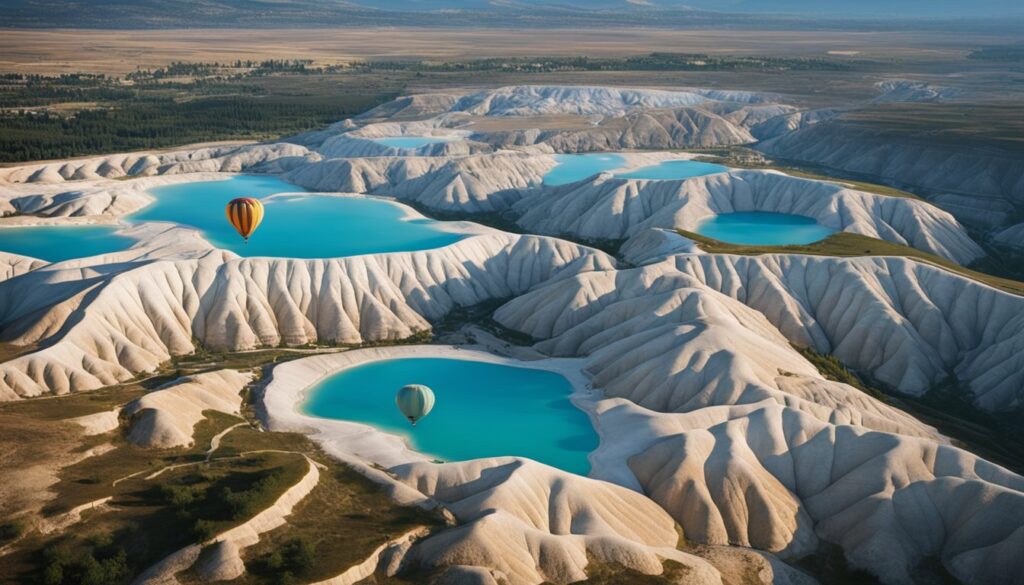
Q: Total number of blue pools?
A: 7